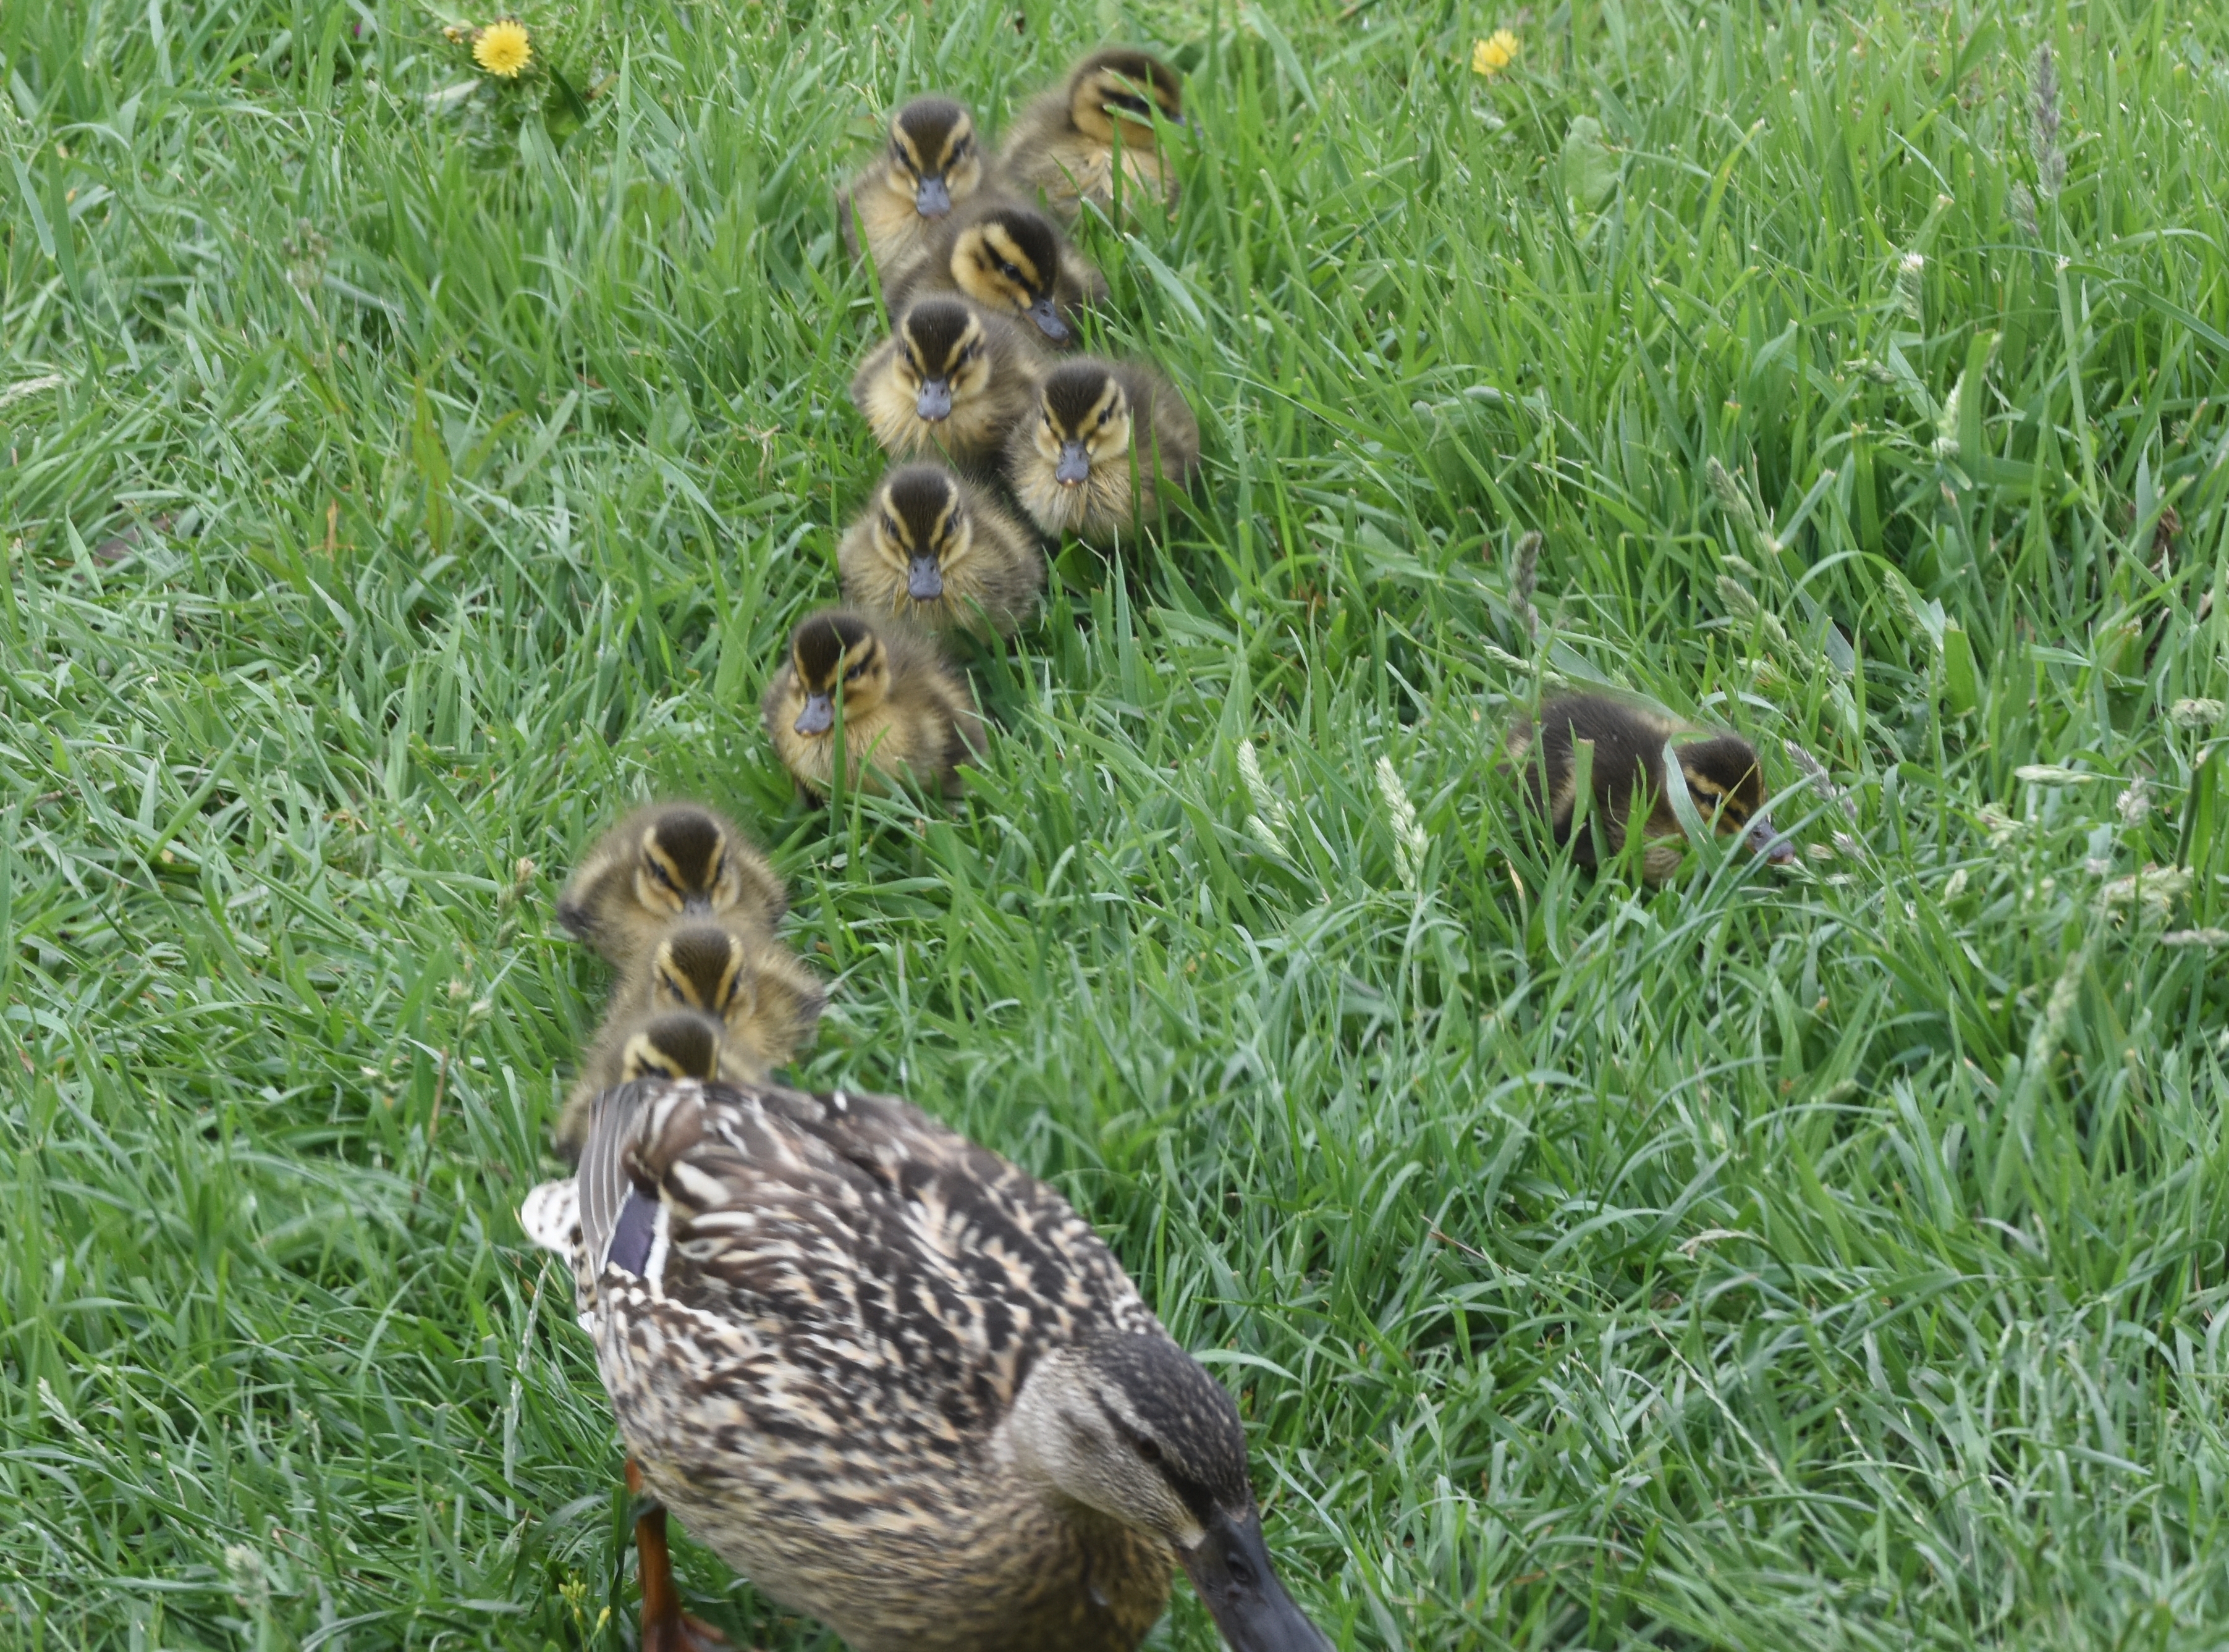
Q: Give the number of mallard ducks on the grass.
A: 12